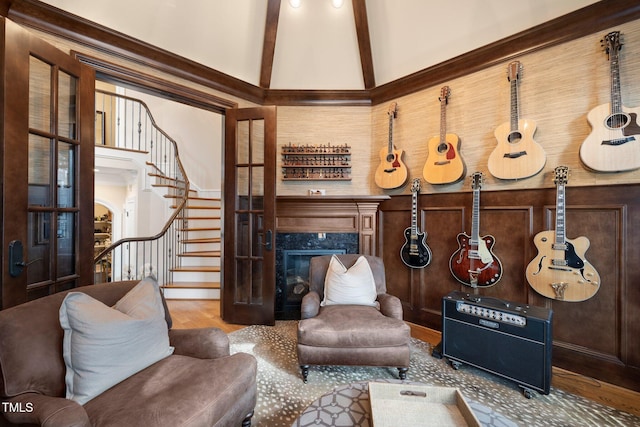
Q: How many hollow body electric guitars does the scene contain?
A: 2